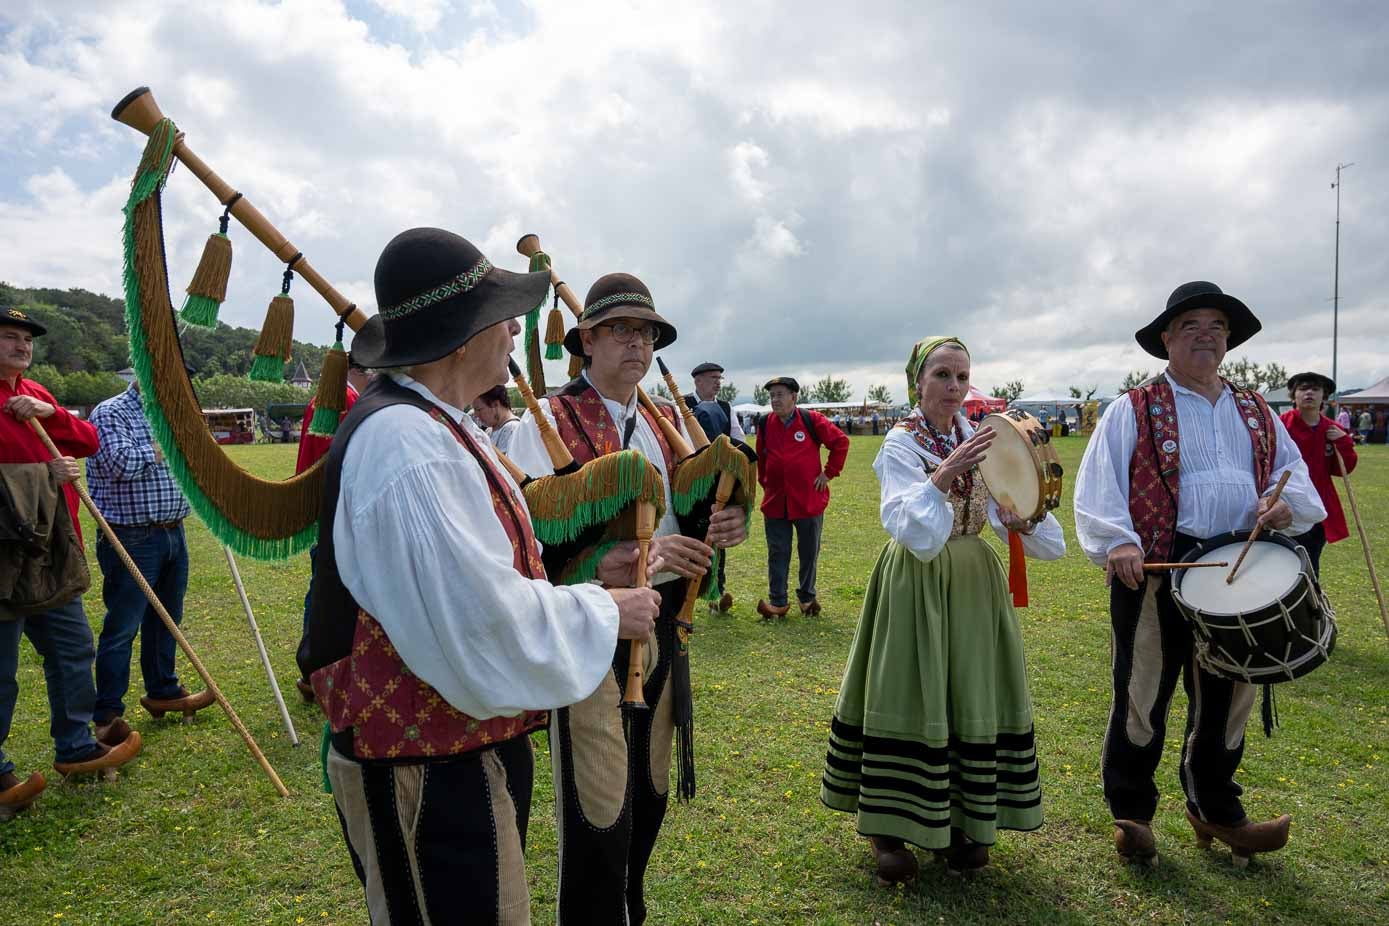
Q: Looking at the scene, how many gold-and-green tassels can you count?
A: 5